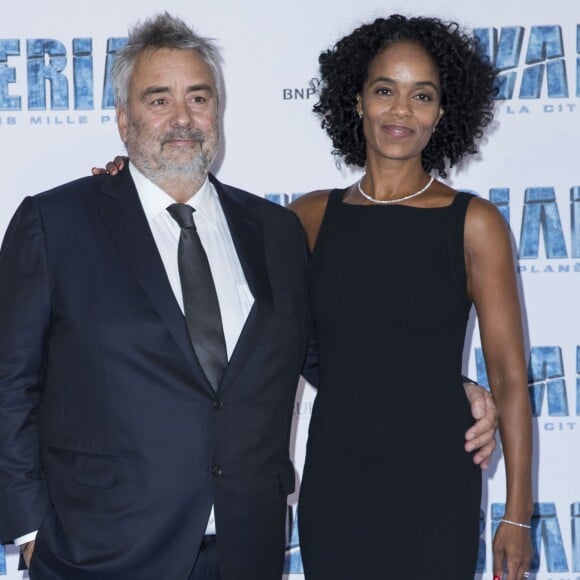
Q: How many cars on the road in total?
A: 0